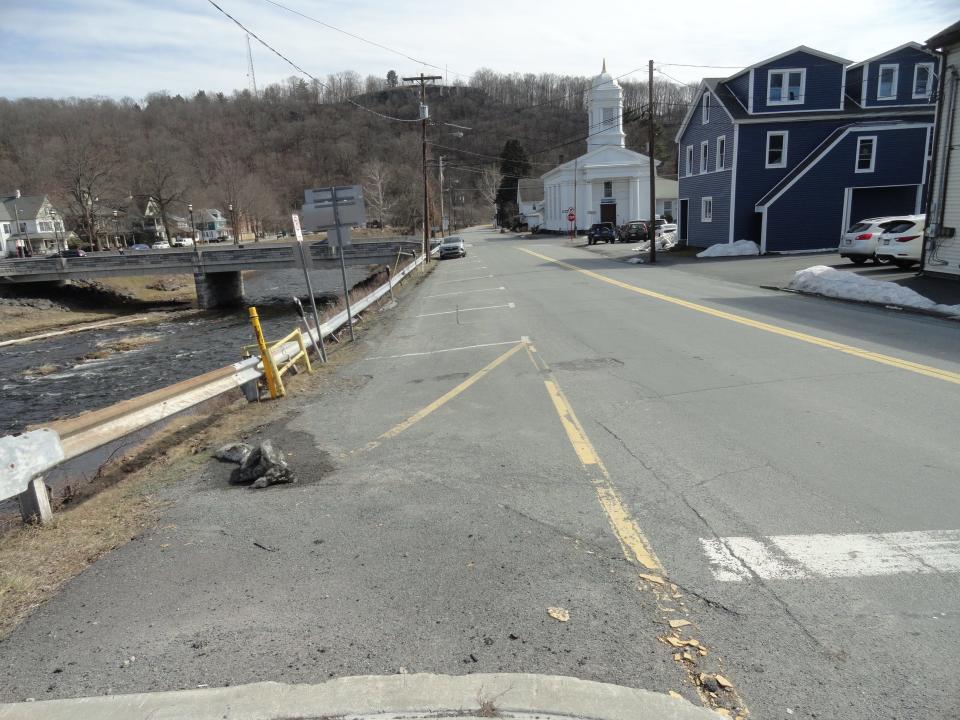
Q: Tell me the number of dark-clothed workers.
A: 0